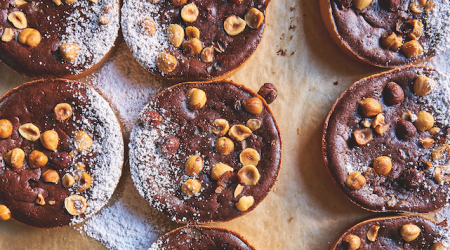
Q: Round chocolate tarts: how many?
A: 8